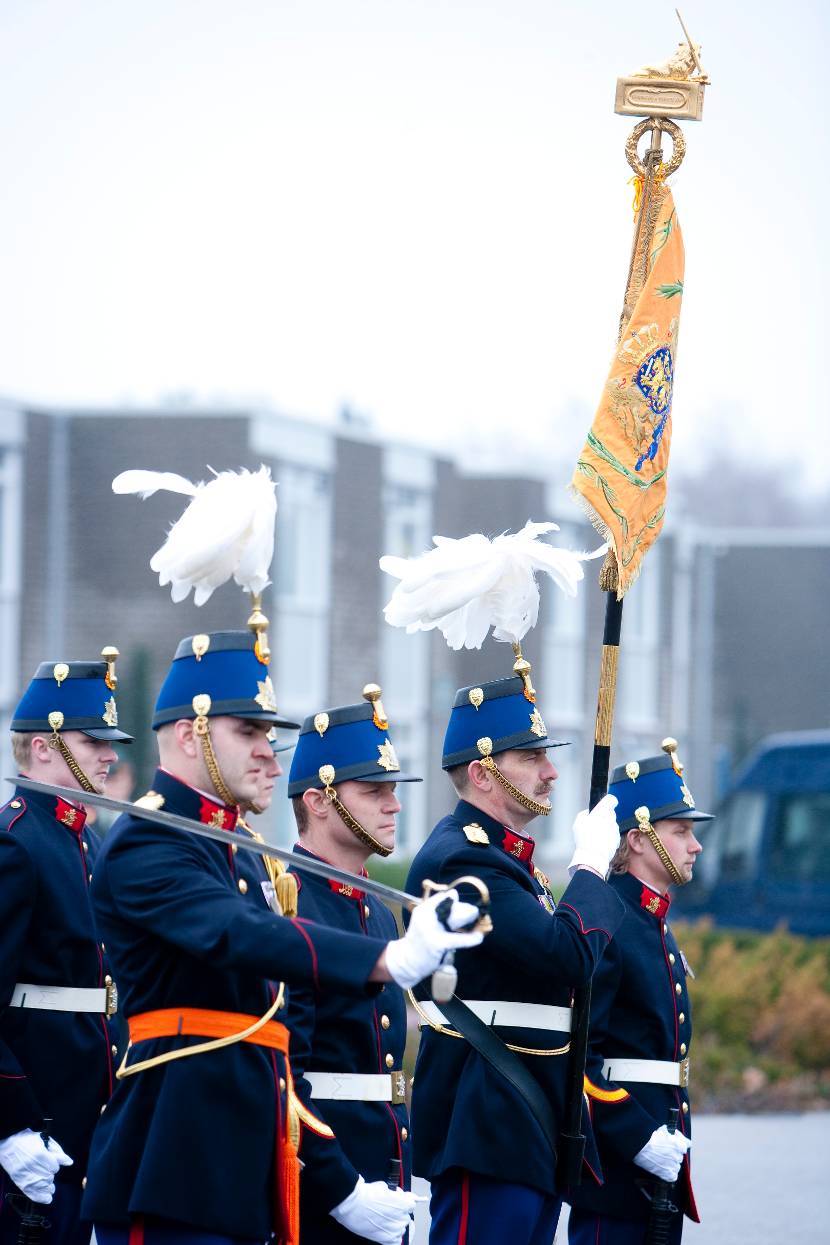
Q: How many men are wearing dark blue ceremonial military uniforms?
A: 6